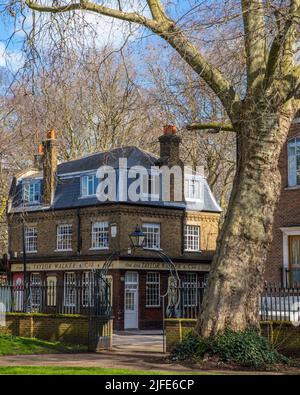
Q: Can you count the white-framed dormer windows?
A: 4